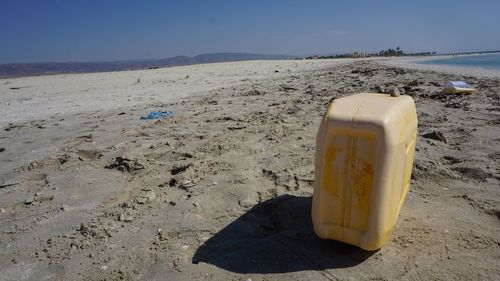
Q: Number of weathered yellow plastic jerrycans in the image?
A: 1